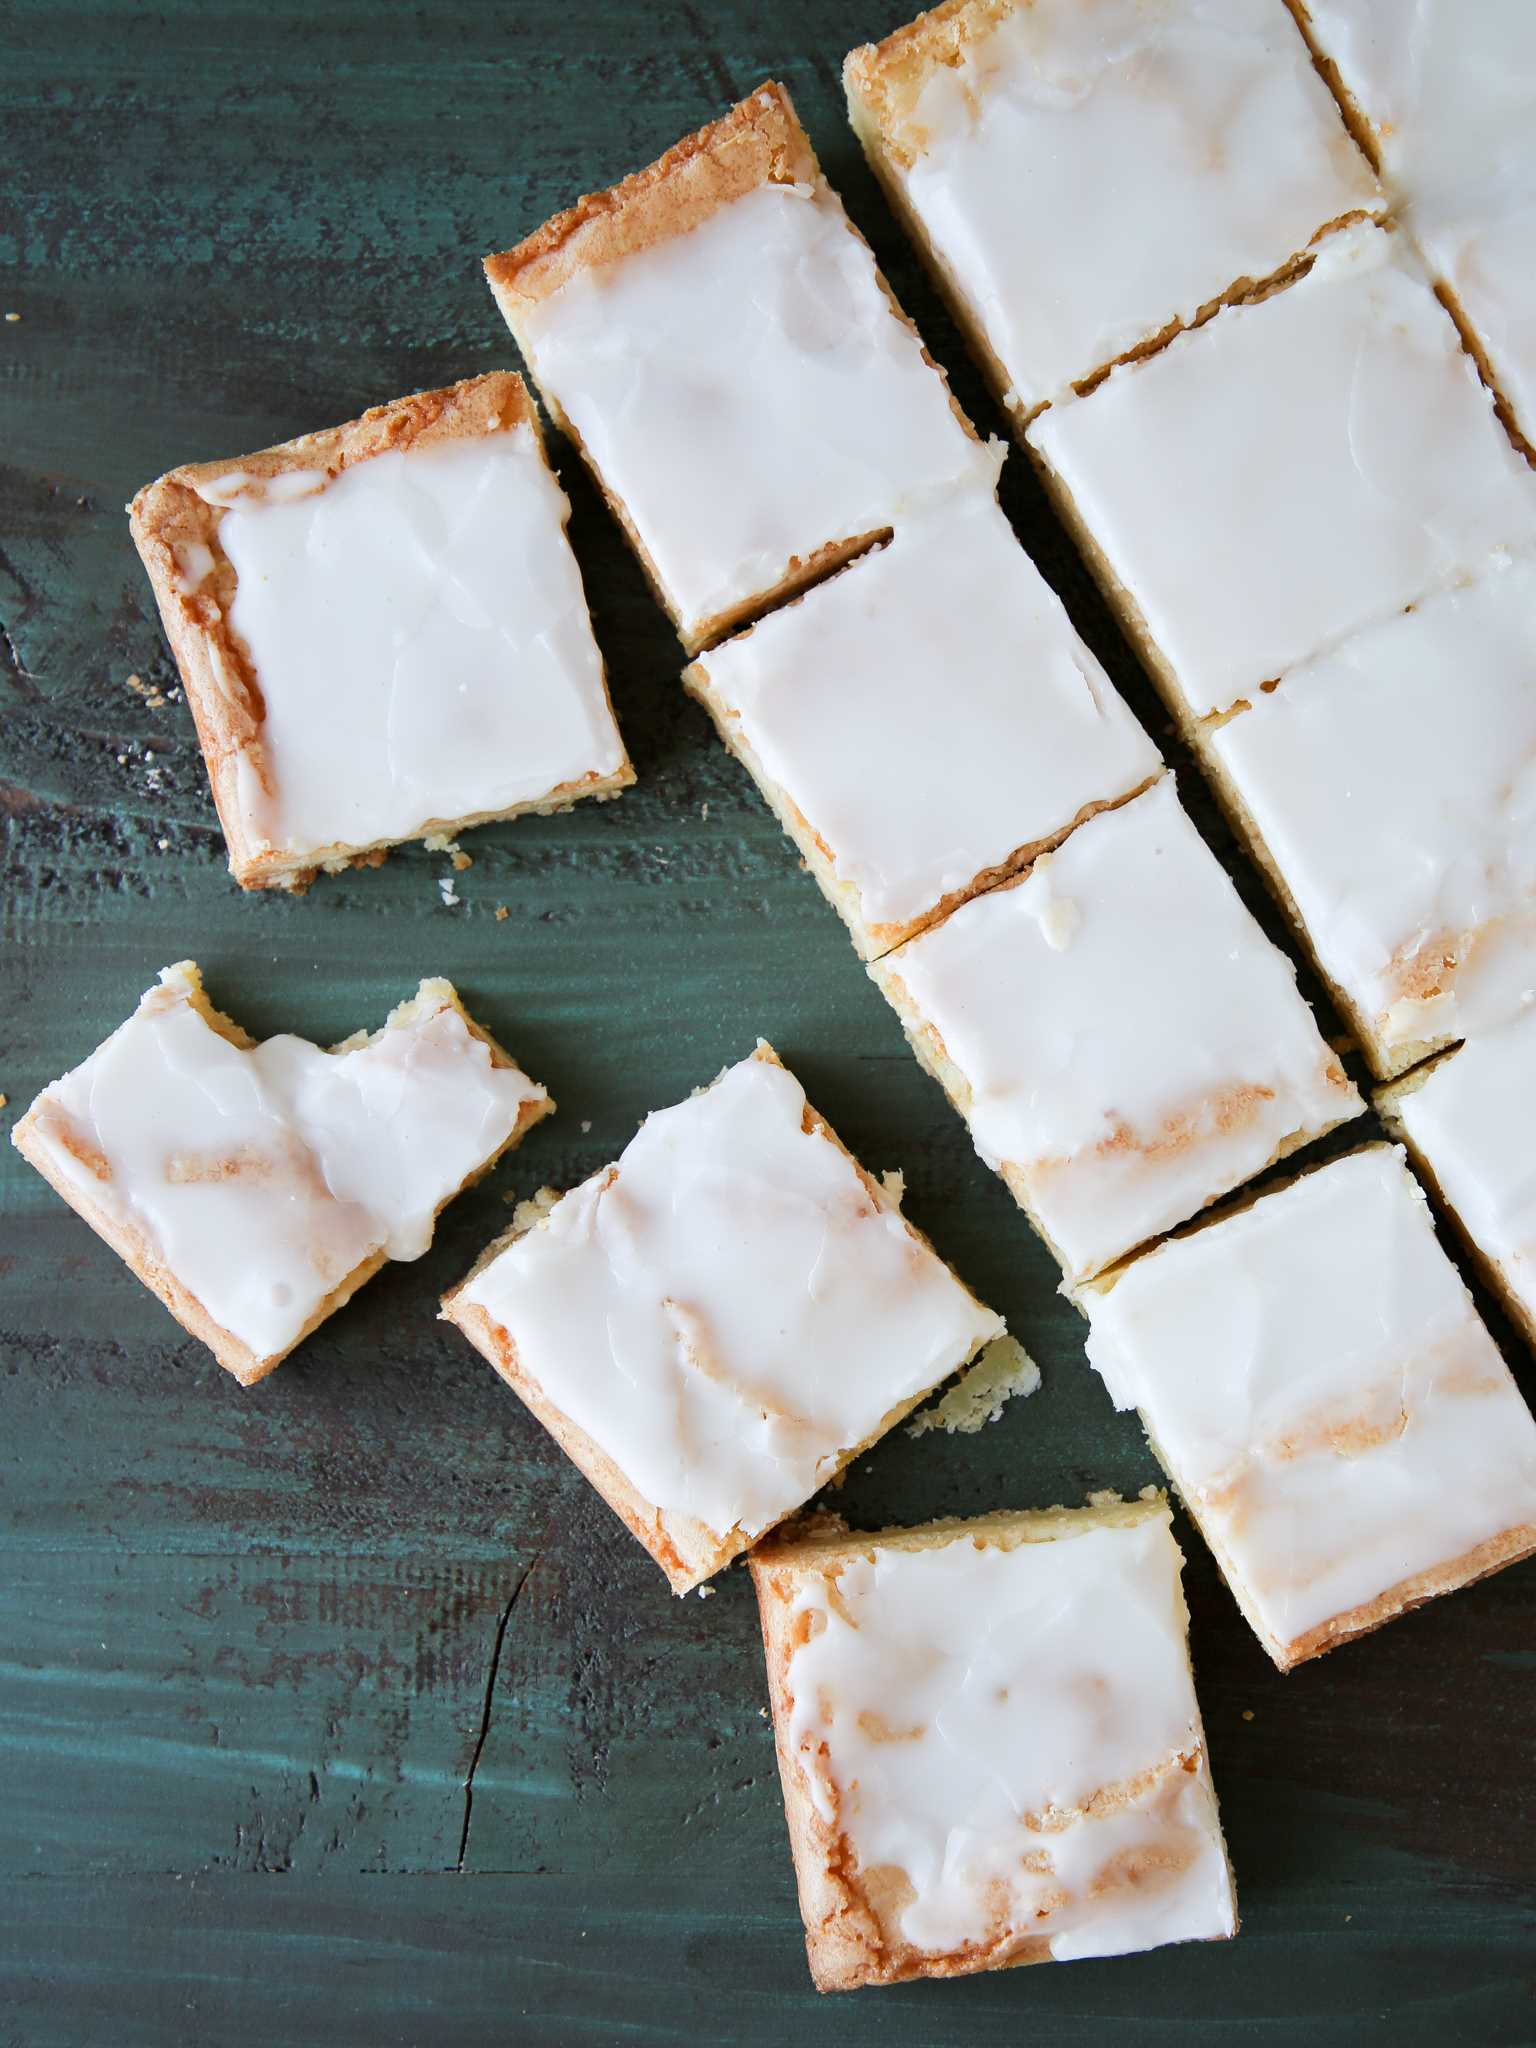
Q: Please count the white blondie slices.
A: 14